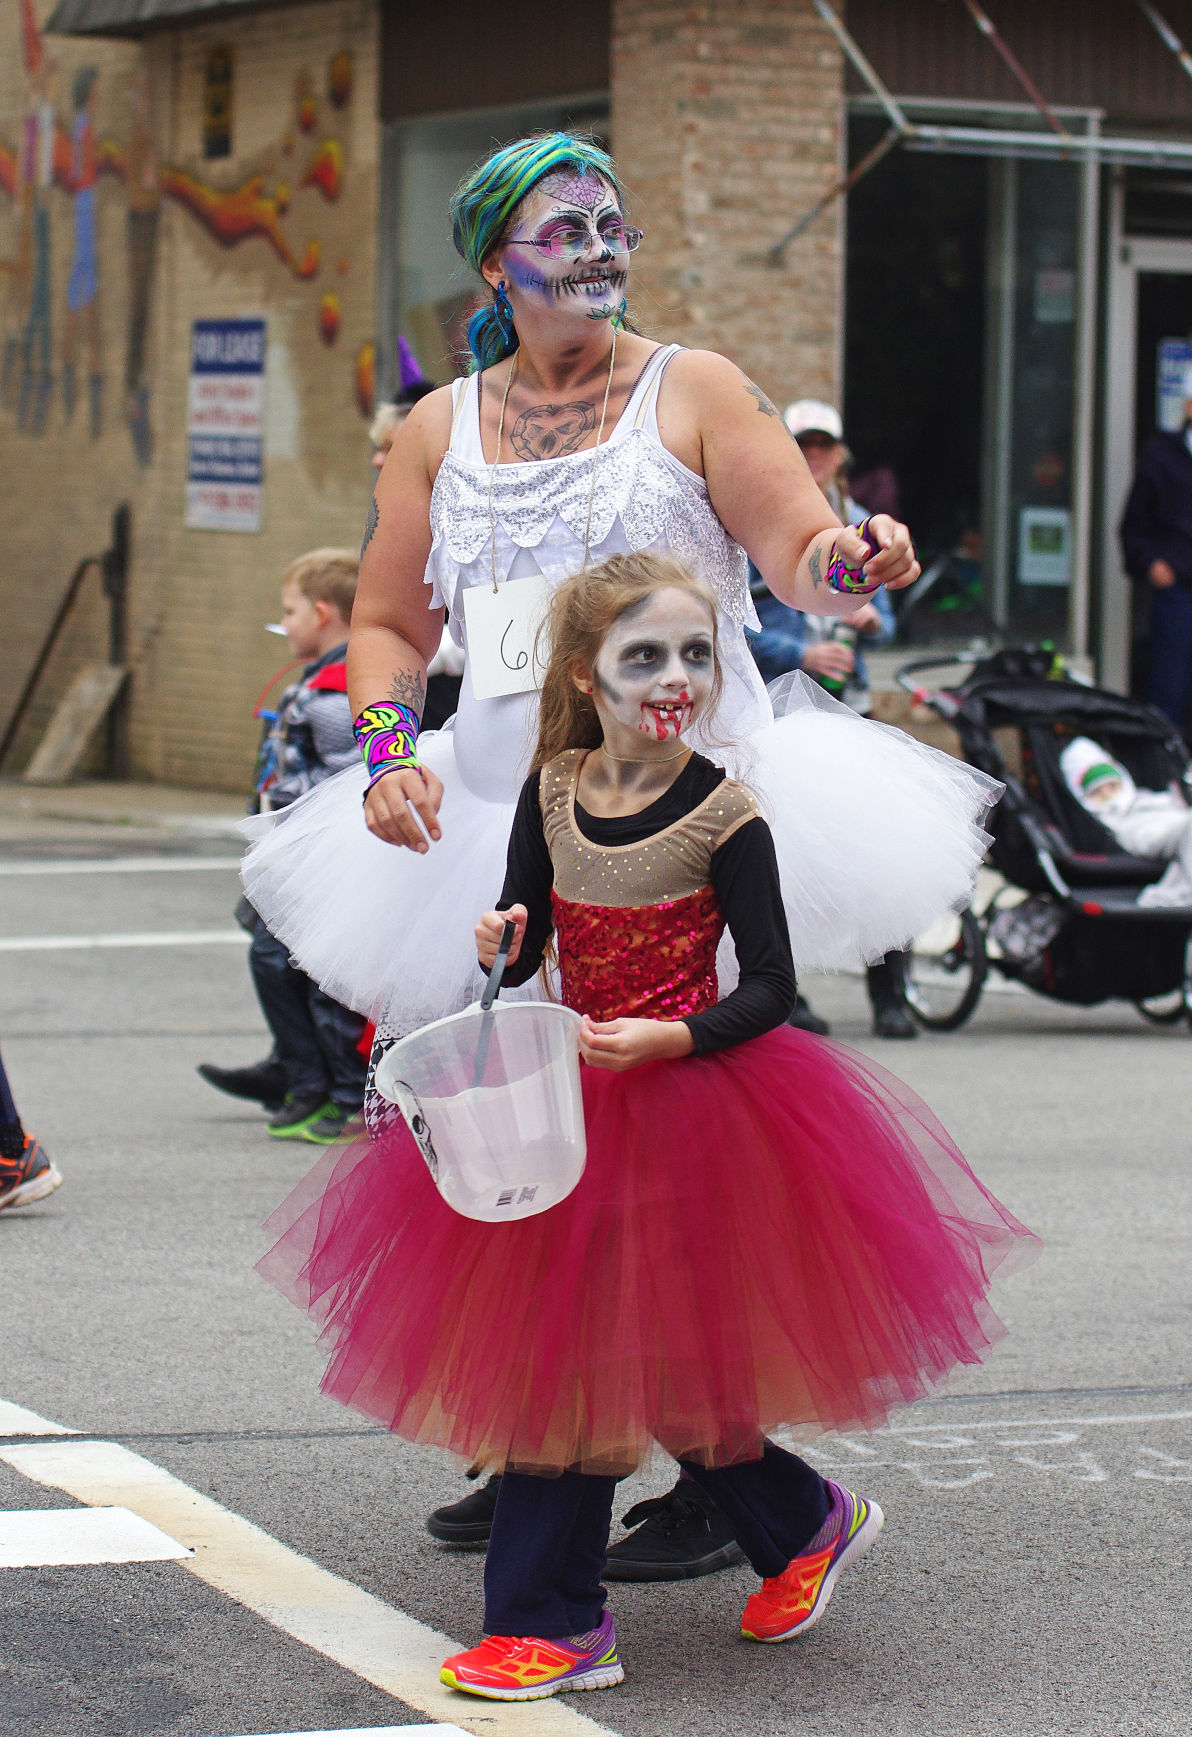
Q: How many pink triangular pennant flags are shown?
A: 0